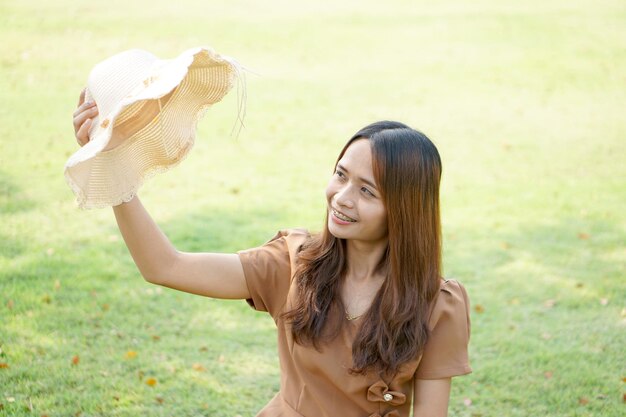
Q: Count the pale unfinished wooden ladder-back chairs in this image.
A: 0